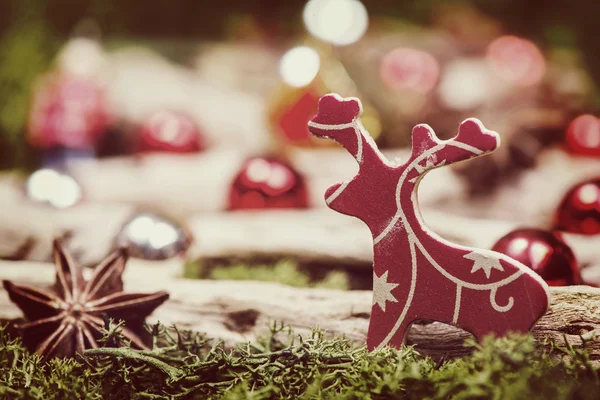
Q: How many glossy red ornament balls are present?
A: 5